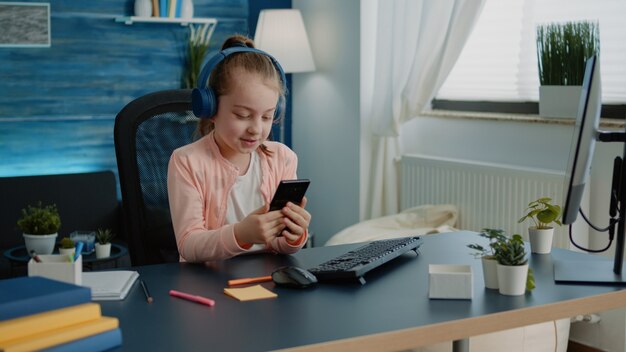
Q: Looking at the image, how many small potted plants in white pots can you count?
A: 6